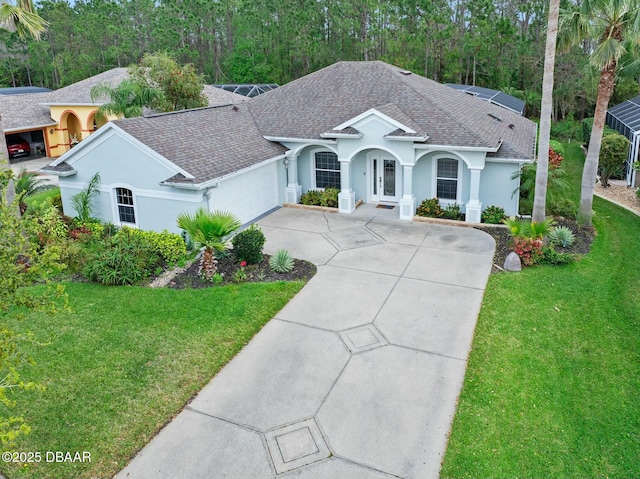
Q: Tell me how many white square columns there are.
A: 4